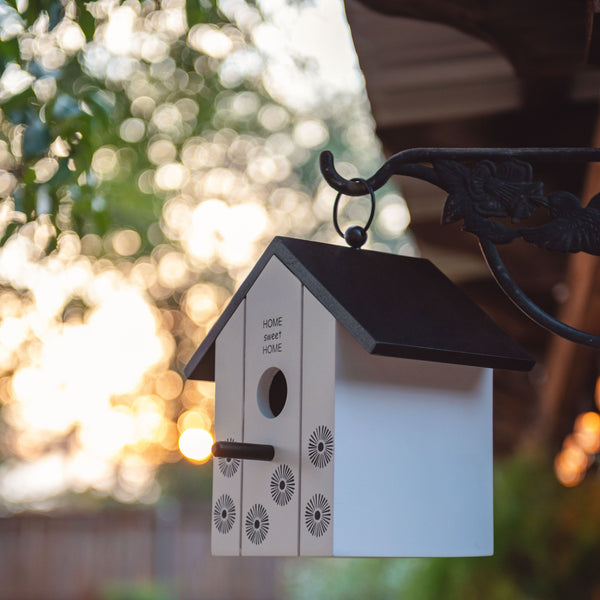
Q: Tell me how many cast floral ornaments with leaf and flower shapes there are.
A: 1